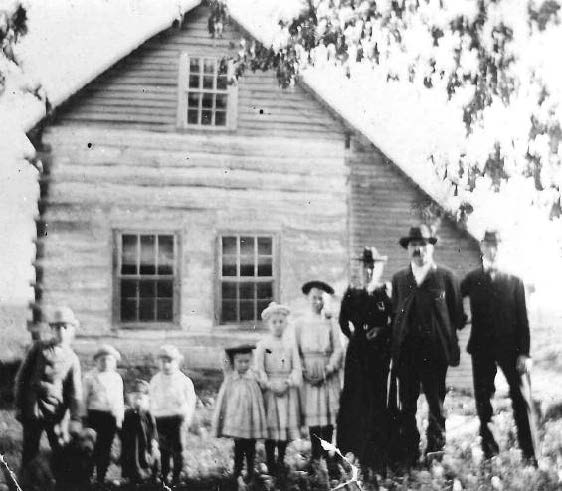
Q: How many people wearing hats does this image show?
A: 10